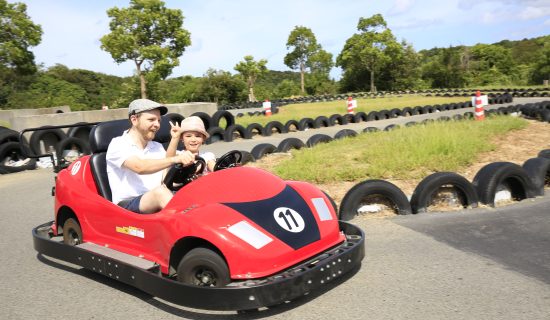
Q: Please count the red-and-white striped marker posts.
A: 3